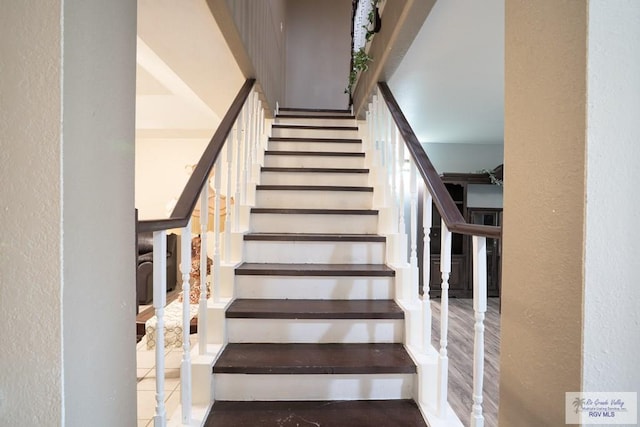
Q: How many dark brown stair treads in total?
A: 13